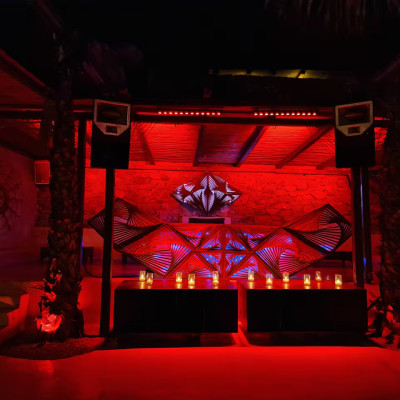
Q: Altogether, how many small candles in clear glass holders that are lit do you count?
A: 11